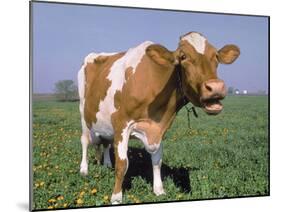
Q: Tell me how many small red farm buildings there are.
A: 0